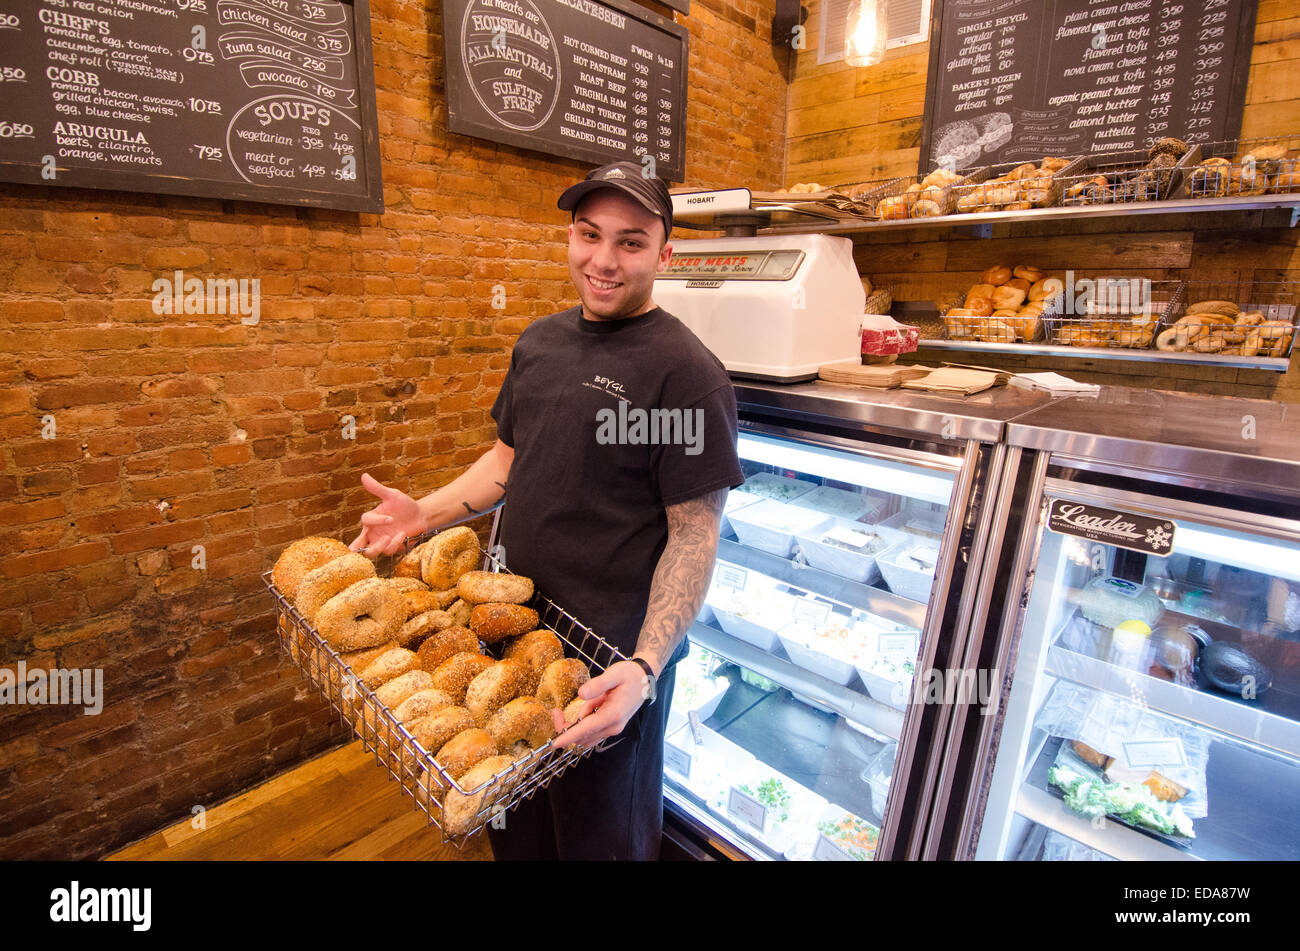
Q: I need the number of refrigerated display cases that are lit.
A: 2